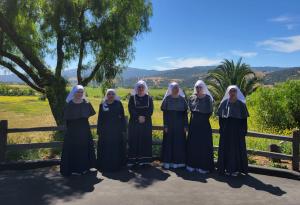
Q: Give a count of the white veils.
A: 6